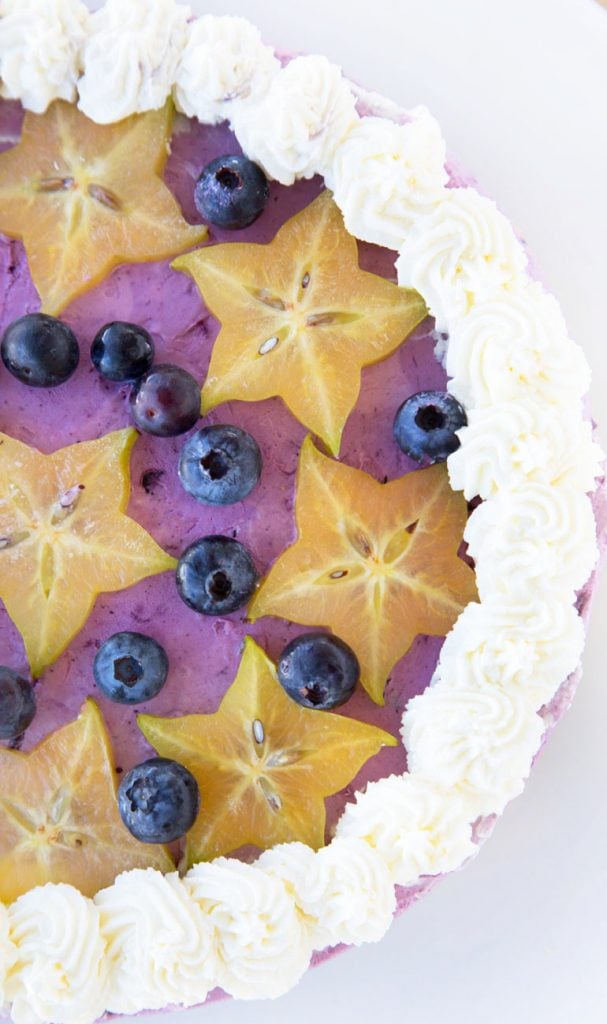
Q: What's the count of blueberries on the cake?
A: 11